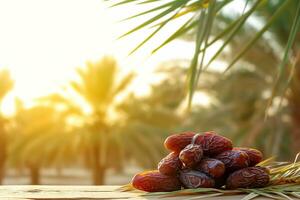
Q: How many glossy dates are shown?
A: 10